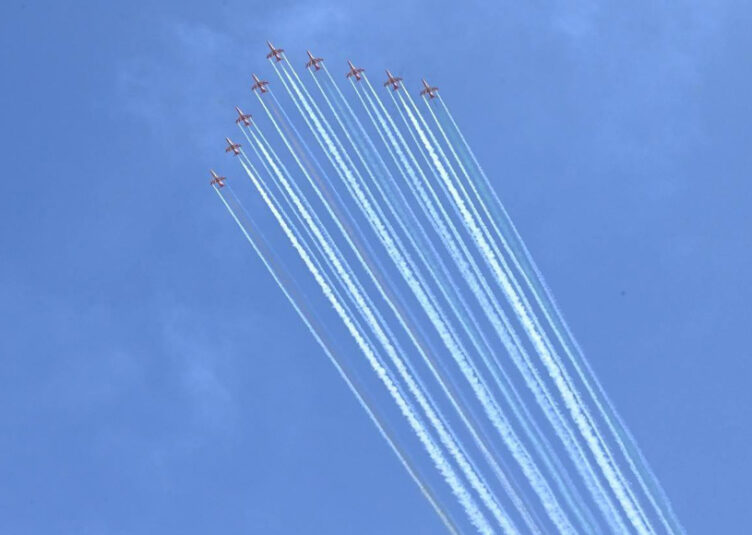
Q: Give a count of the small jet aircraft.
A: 9